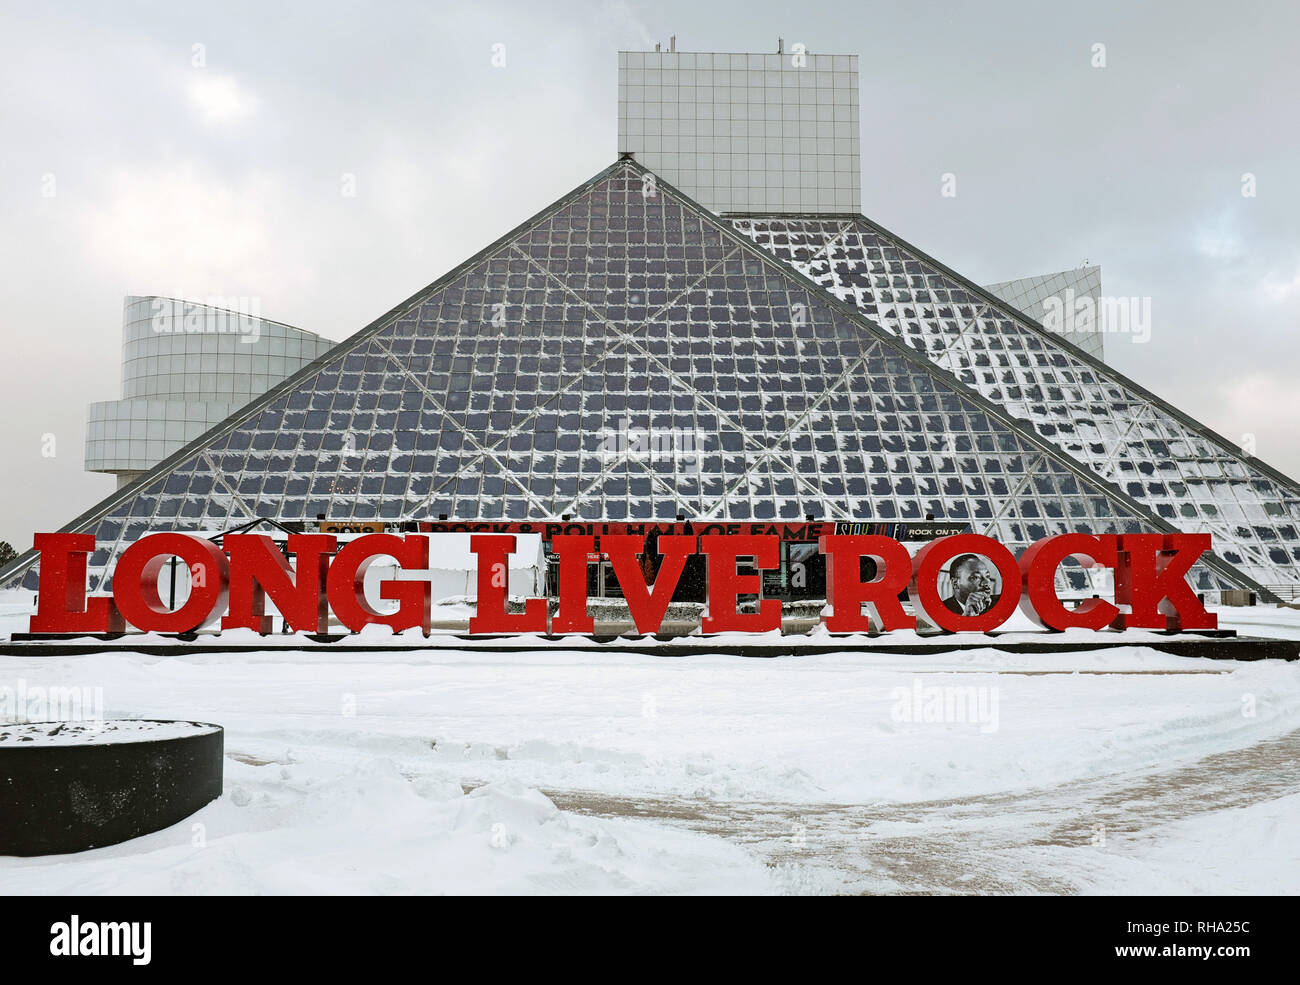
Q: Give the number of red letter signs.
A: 12